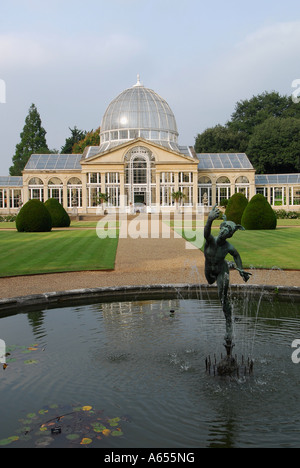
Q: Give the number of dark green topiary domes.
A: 4